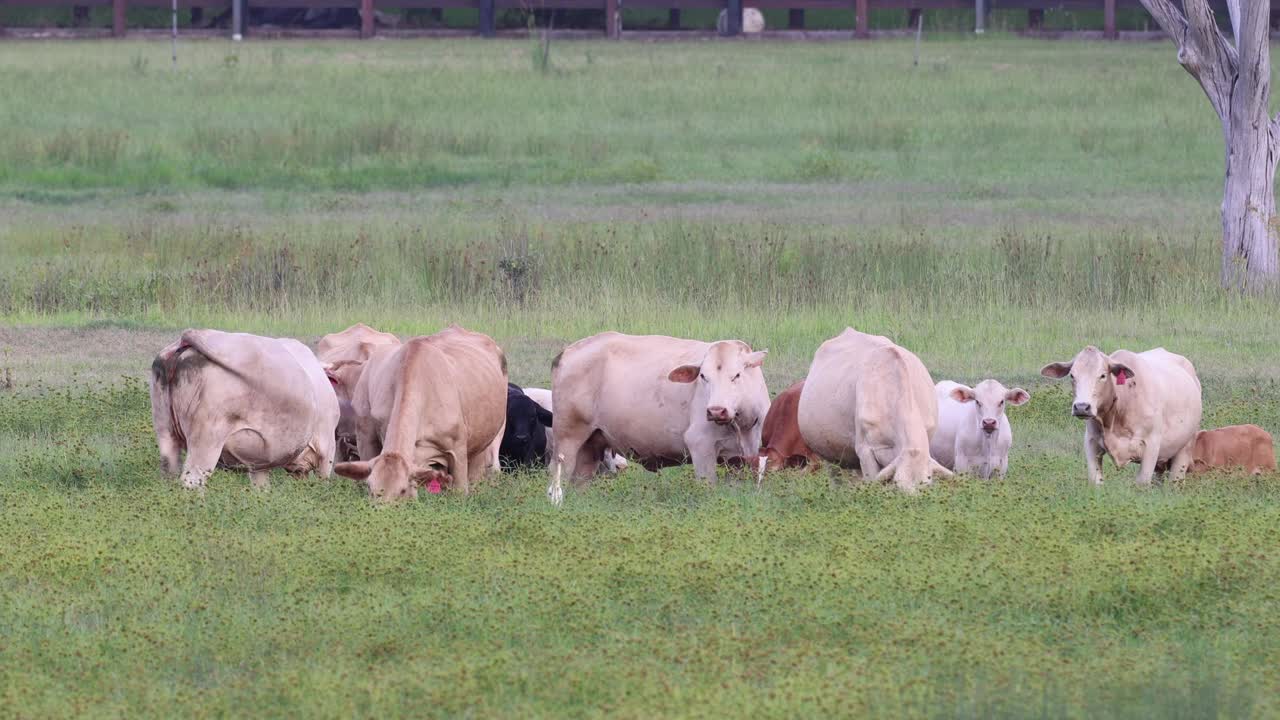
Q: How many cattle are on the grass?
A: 11